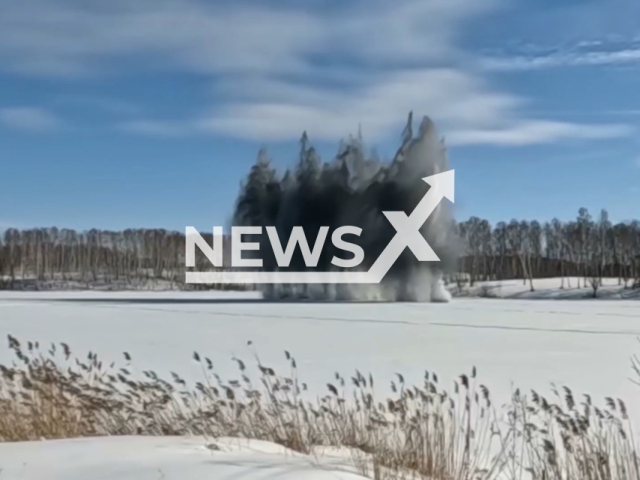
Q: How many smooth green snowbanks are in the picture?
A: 0